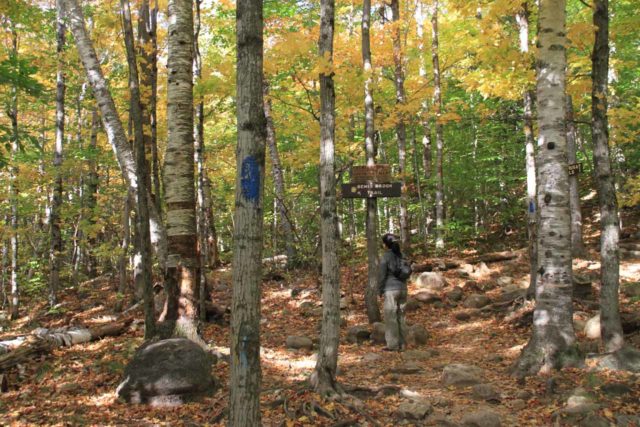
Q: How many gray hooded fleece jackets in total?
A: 1